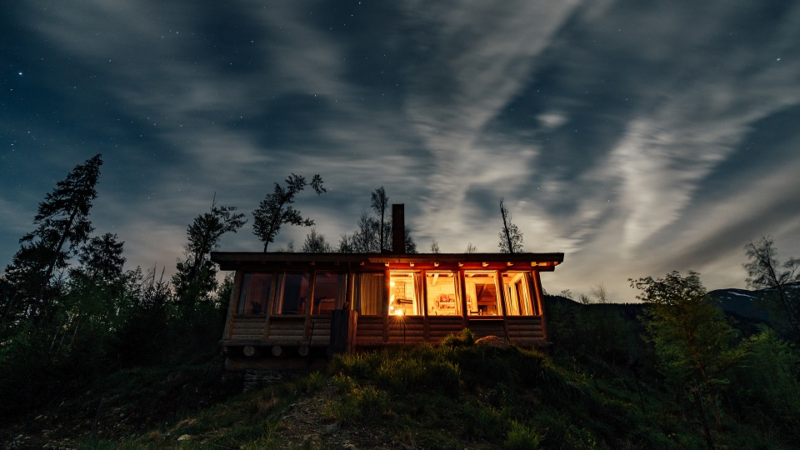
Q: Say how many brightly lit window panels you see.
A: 4